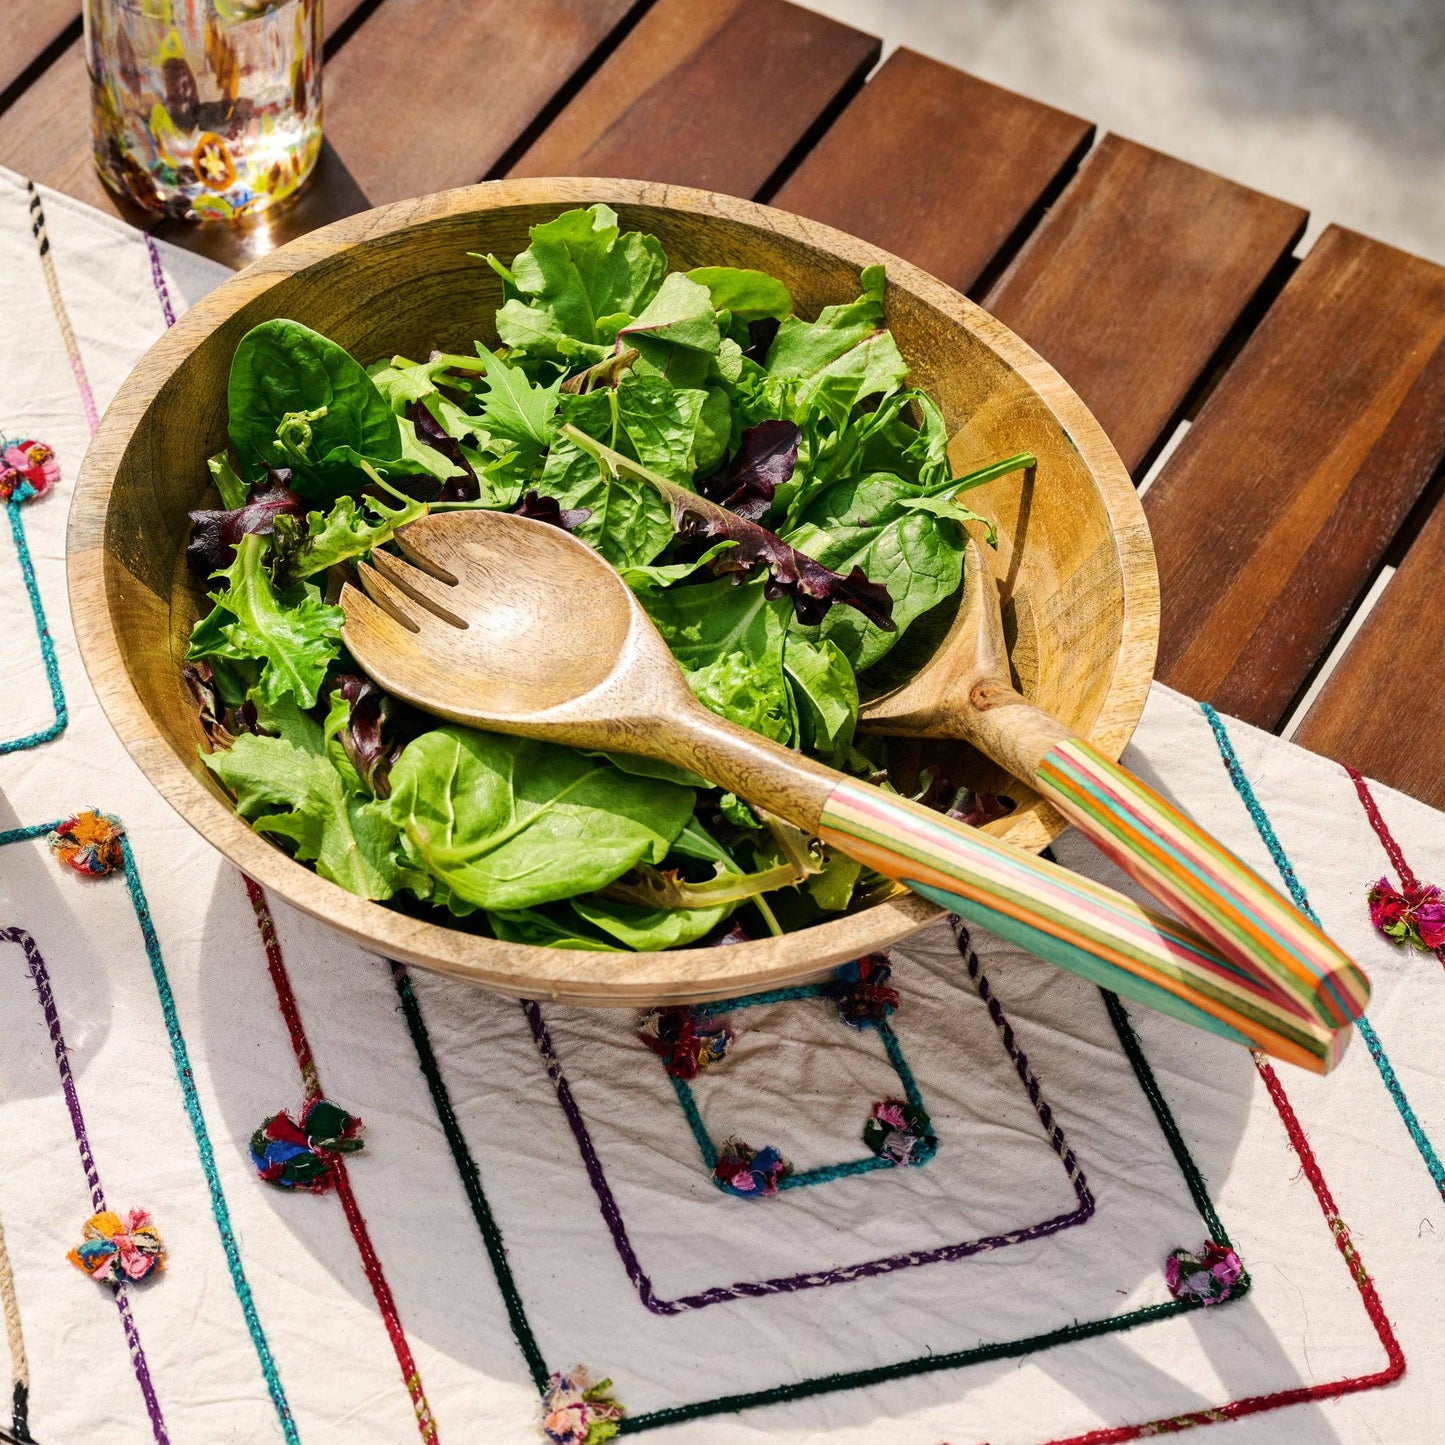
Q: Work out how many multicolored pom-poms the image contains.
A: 11